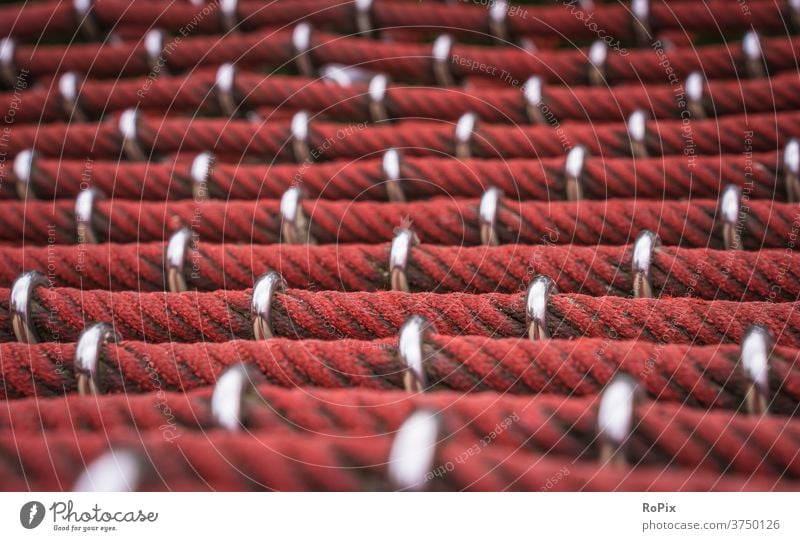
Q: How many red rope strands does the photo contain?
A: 11